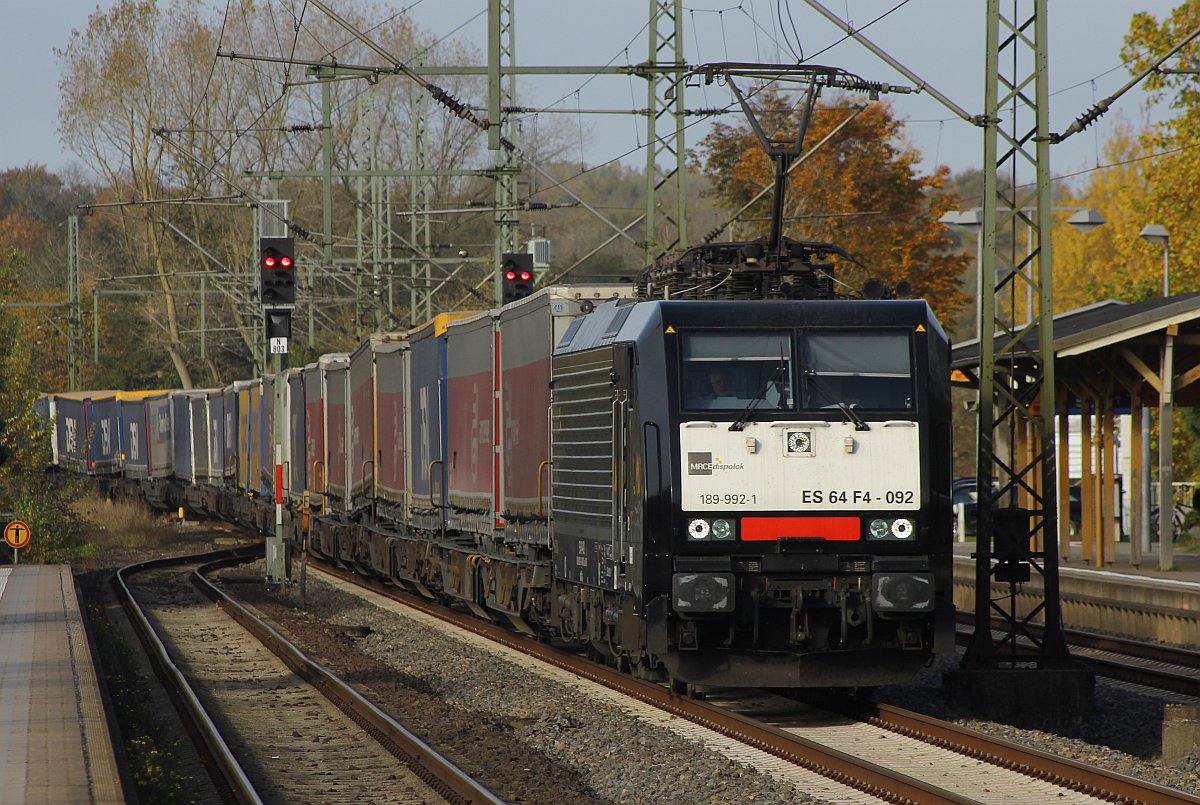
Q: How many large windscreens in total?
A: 2